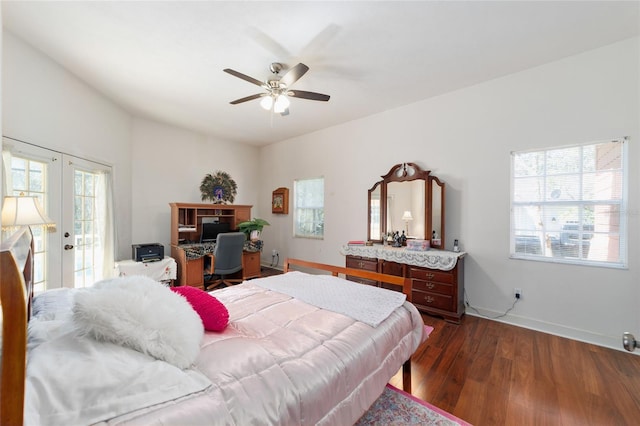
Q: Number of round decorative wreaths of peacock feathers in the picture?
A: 1